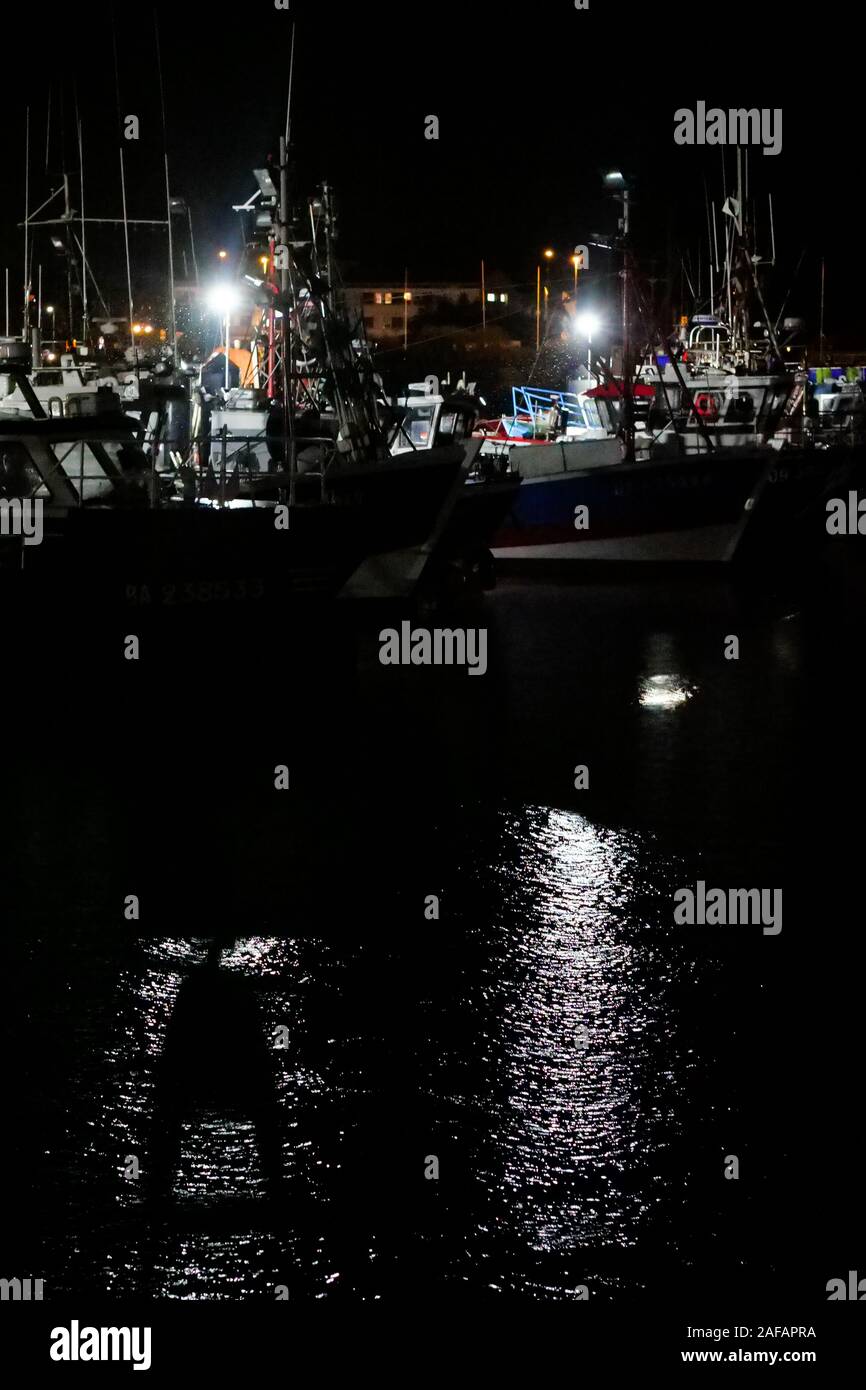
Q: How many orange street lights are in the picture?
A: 4